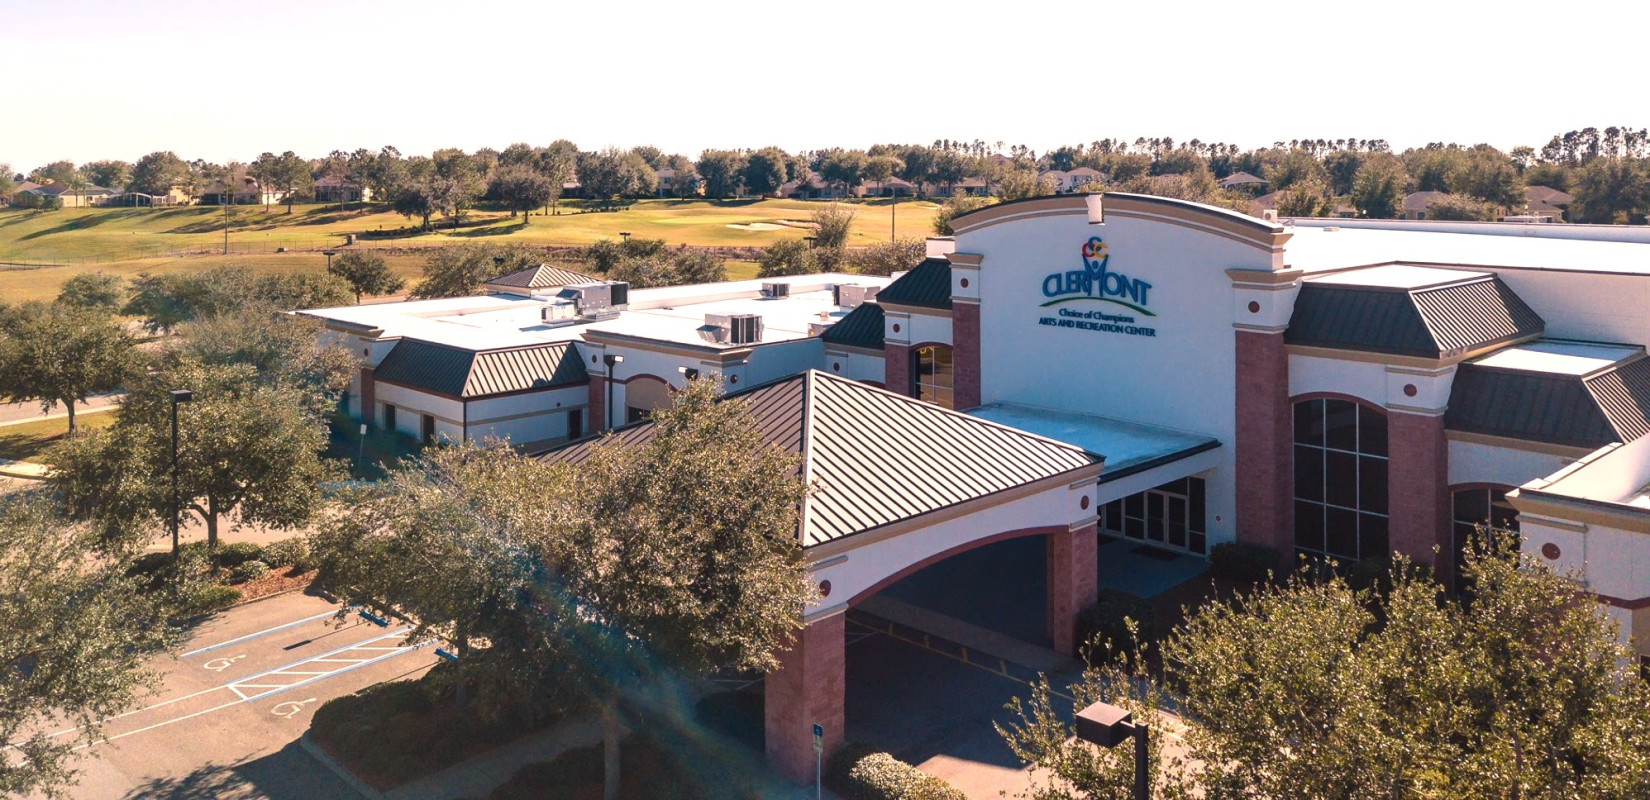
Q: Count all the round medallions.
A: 11